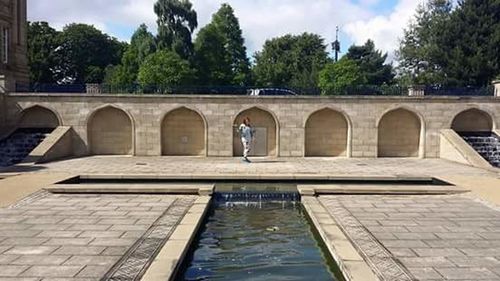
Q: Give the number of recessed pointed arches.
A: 7